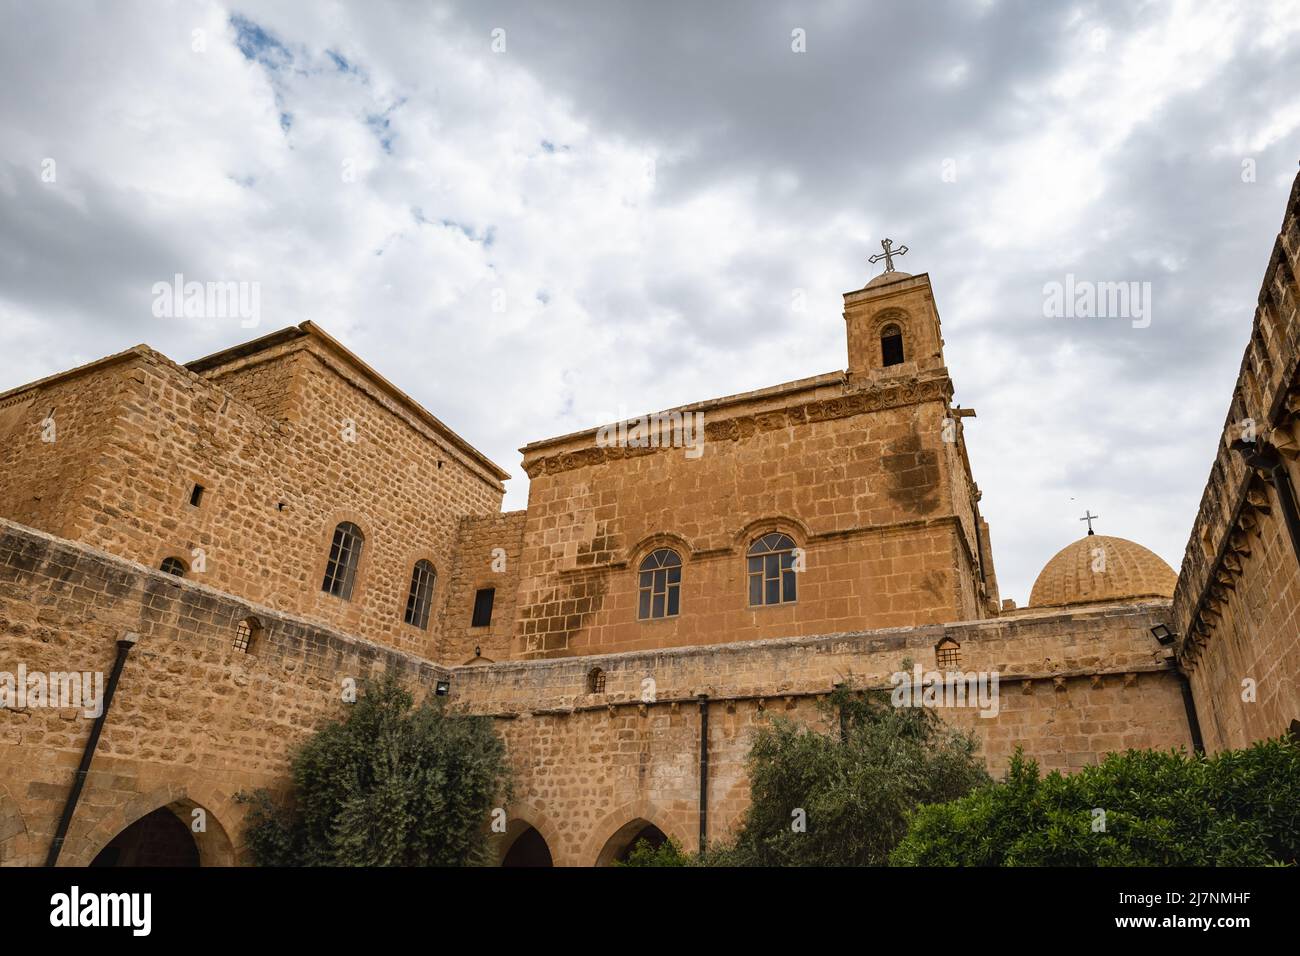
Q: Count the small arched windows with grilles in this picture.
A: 3